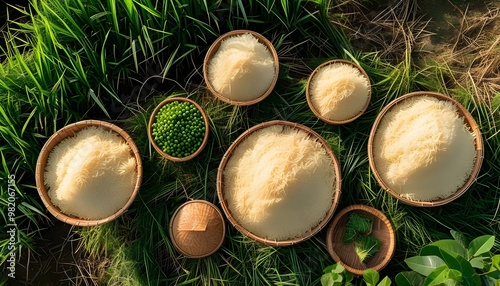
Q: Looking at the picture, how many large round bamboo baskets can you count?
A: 3